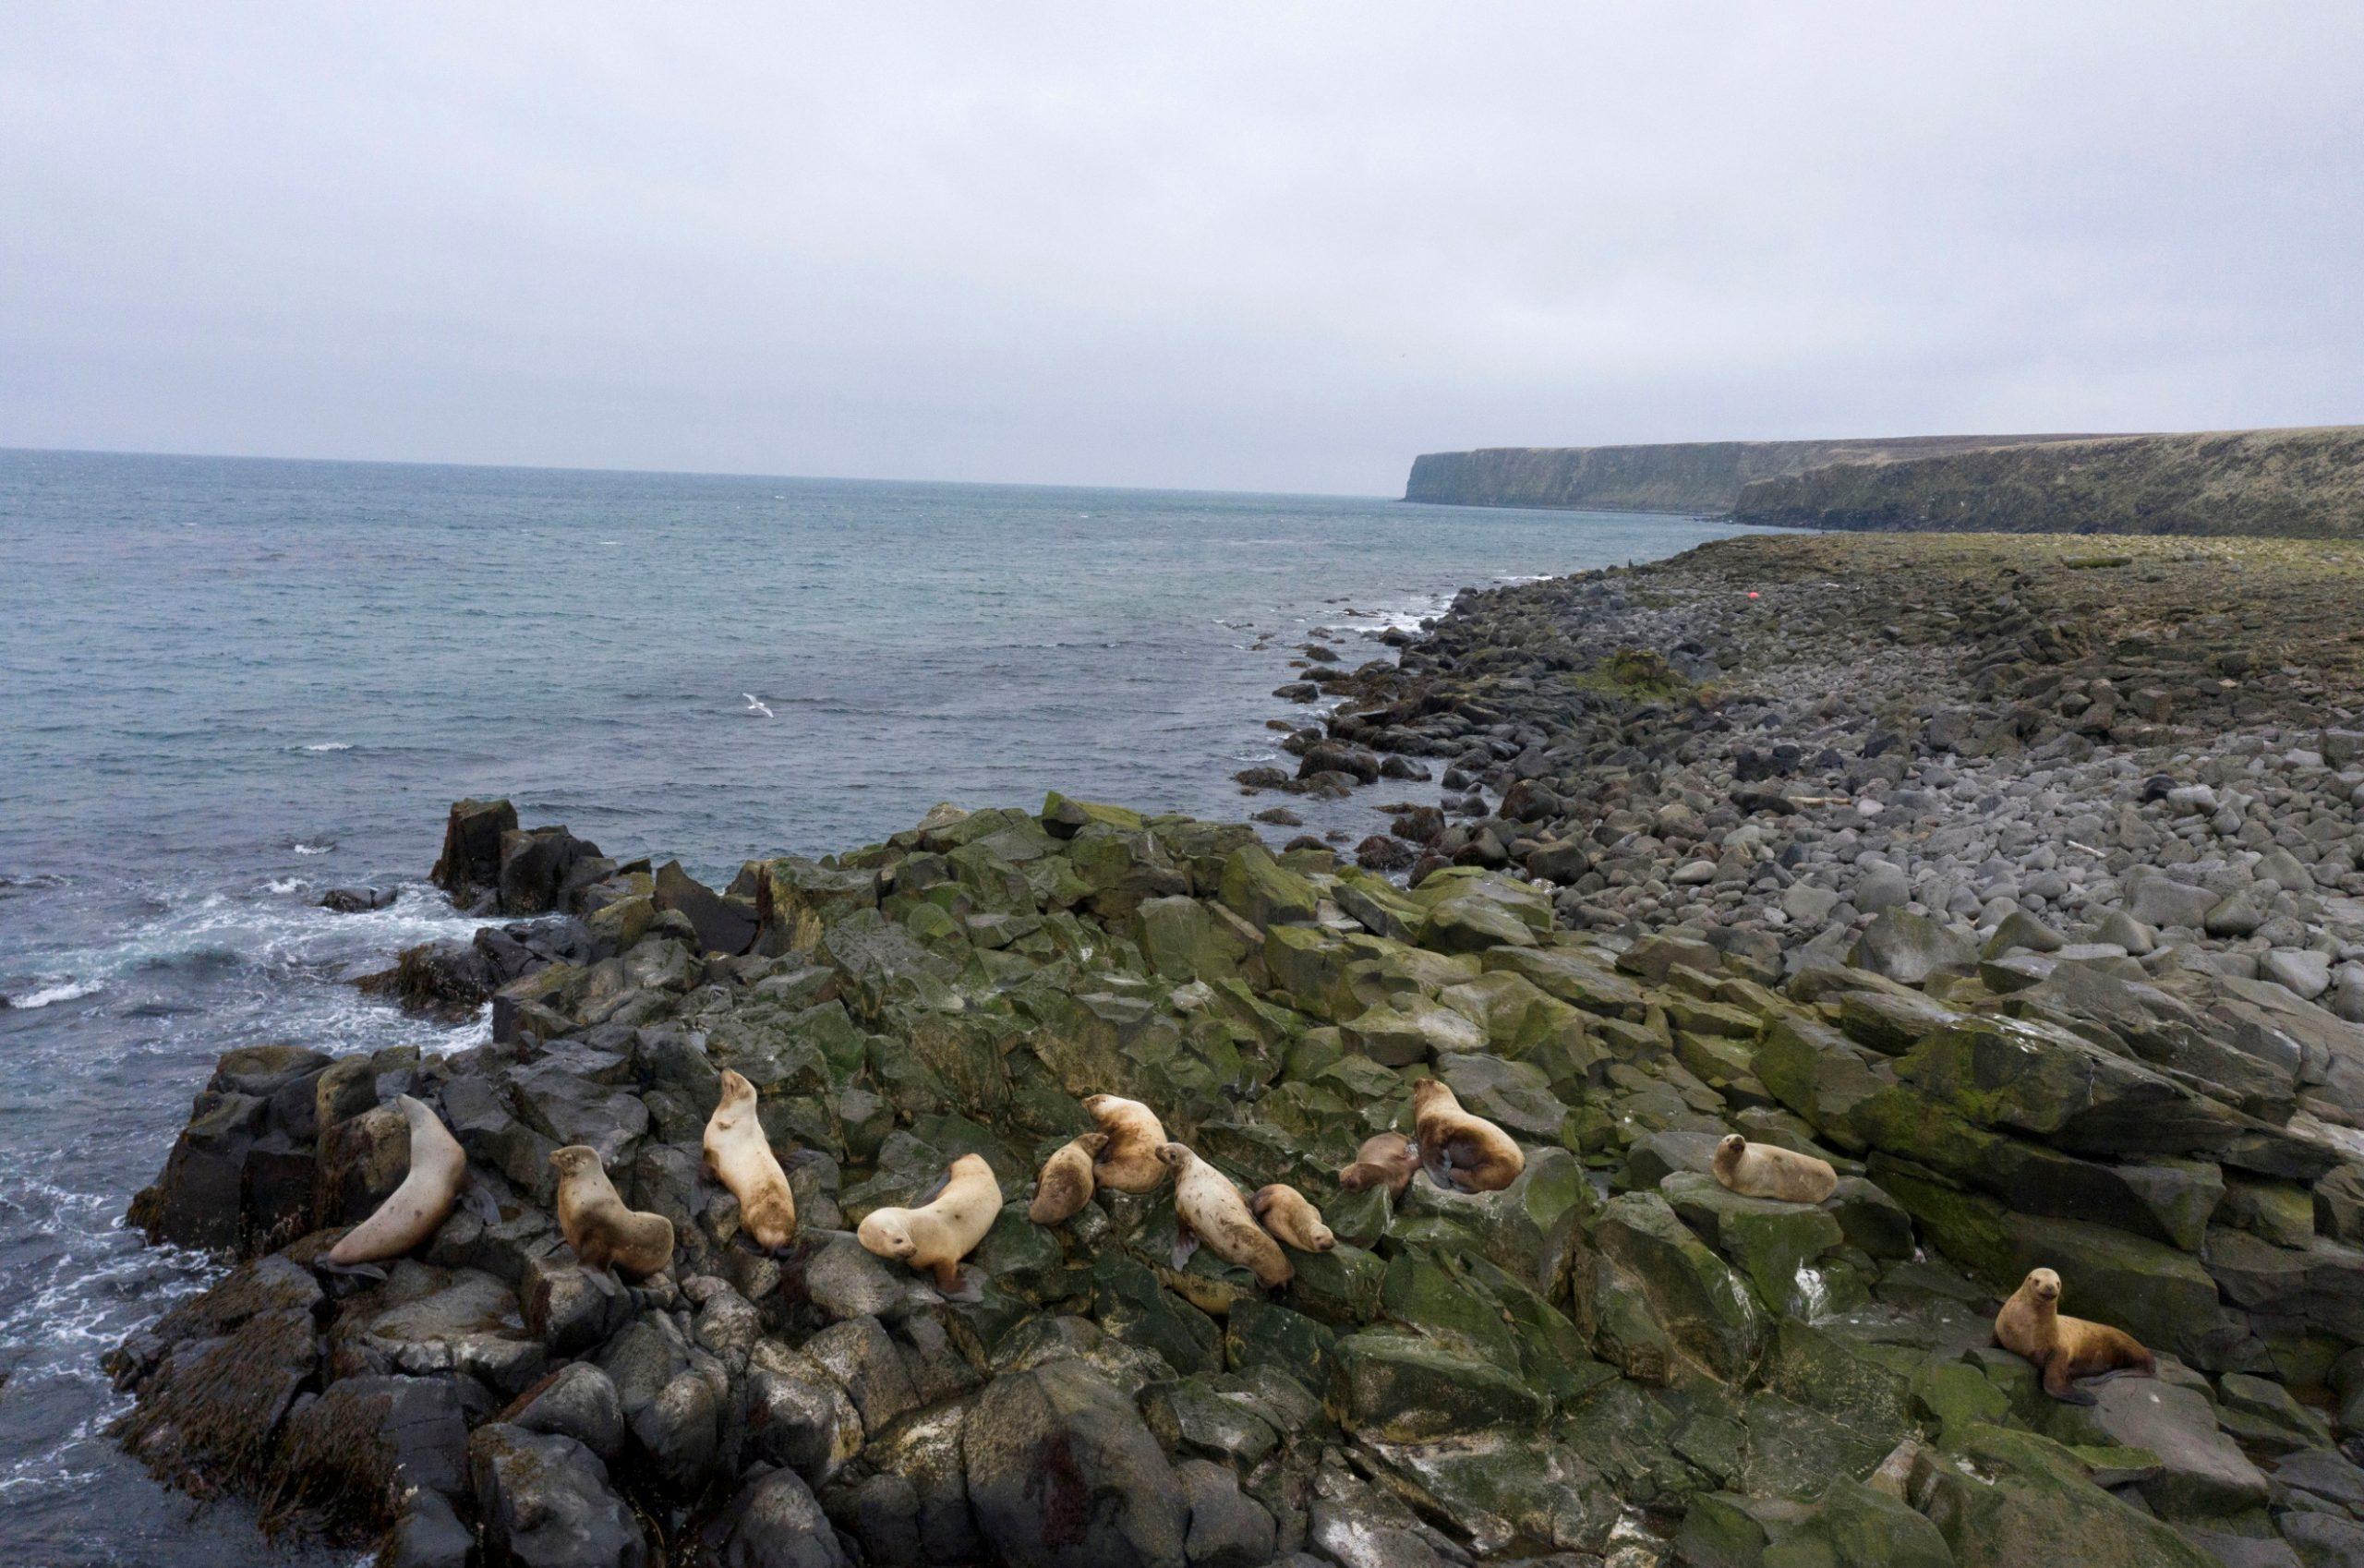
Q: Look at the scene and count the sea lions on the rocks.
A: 12